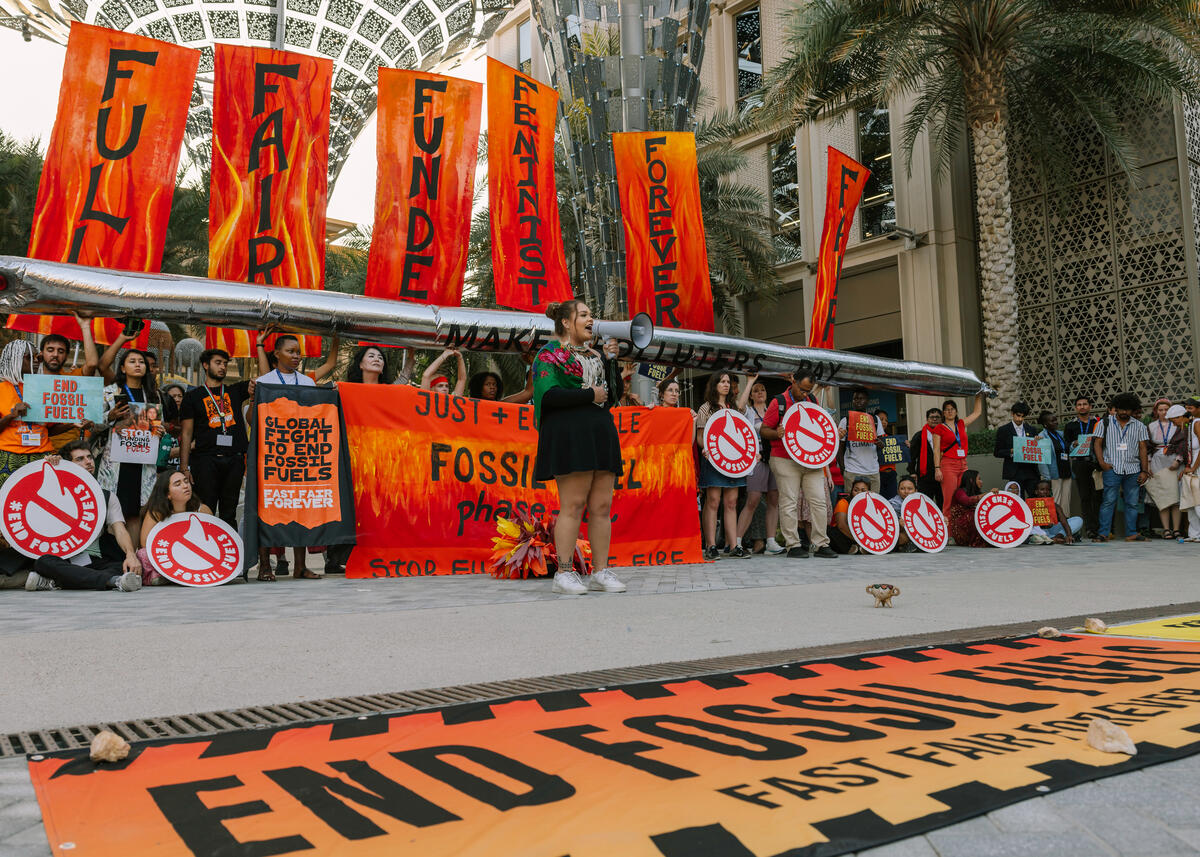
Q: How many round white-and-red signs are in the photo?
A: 7